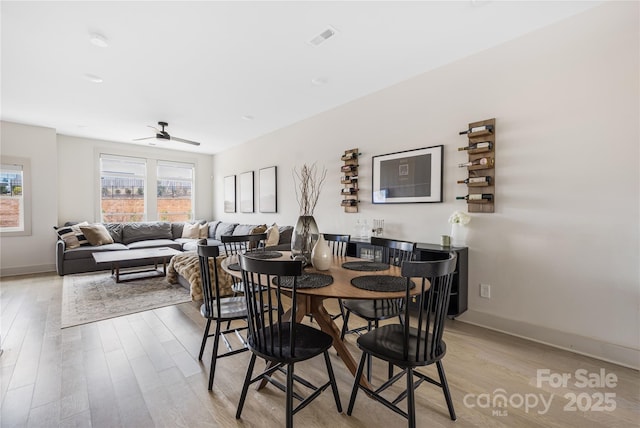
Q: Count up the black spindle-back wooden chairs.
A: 6